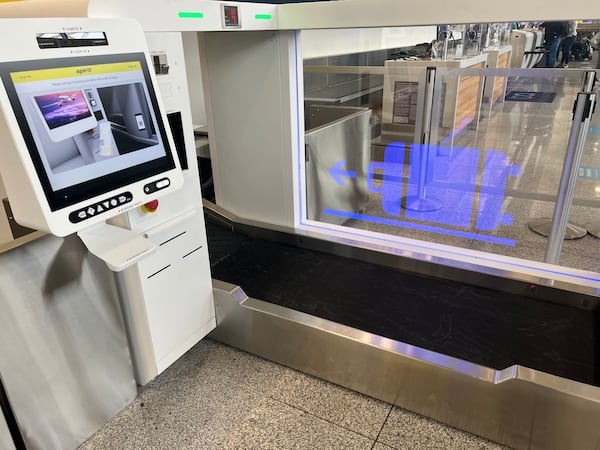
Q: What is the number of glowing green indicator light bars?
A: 2